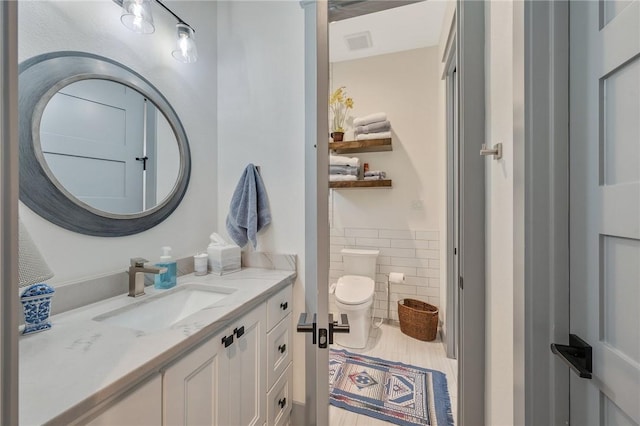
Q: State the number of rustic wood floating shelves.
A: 2